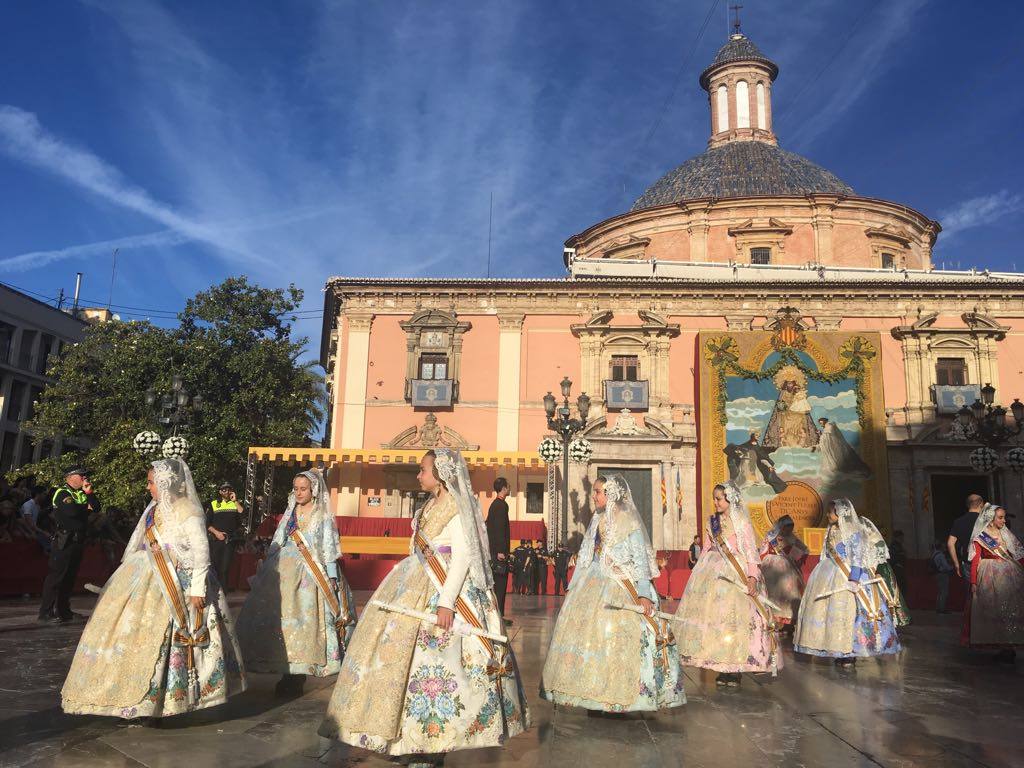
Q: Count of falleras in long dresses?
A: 9